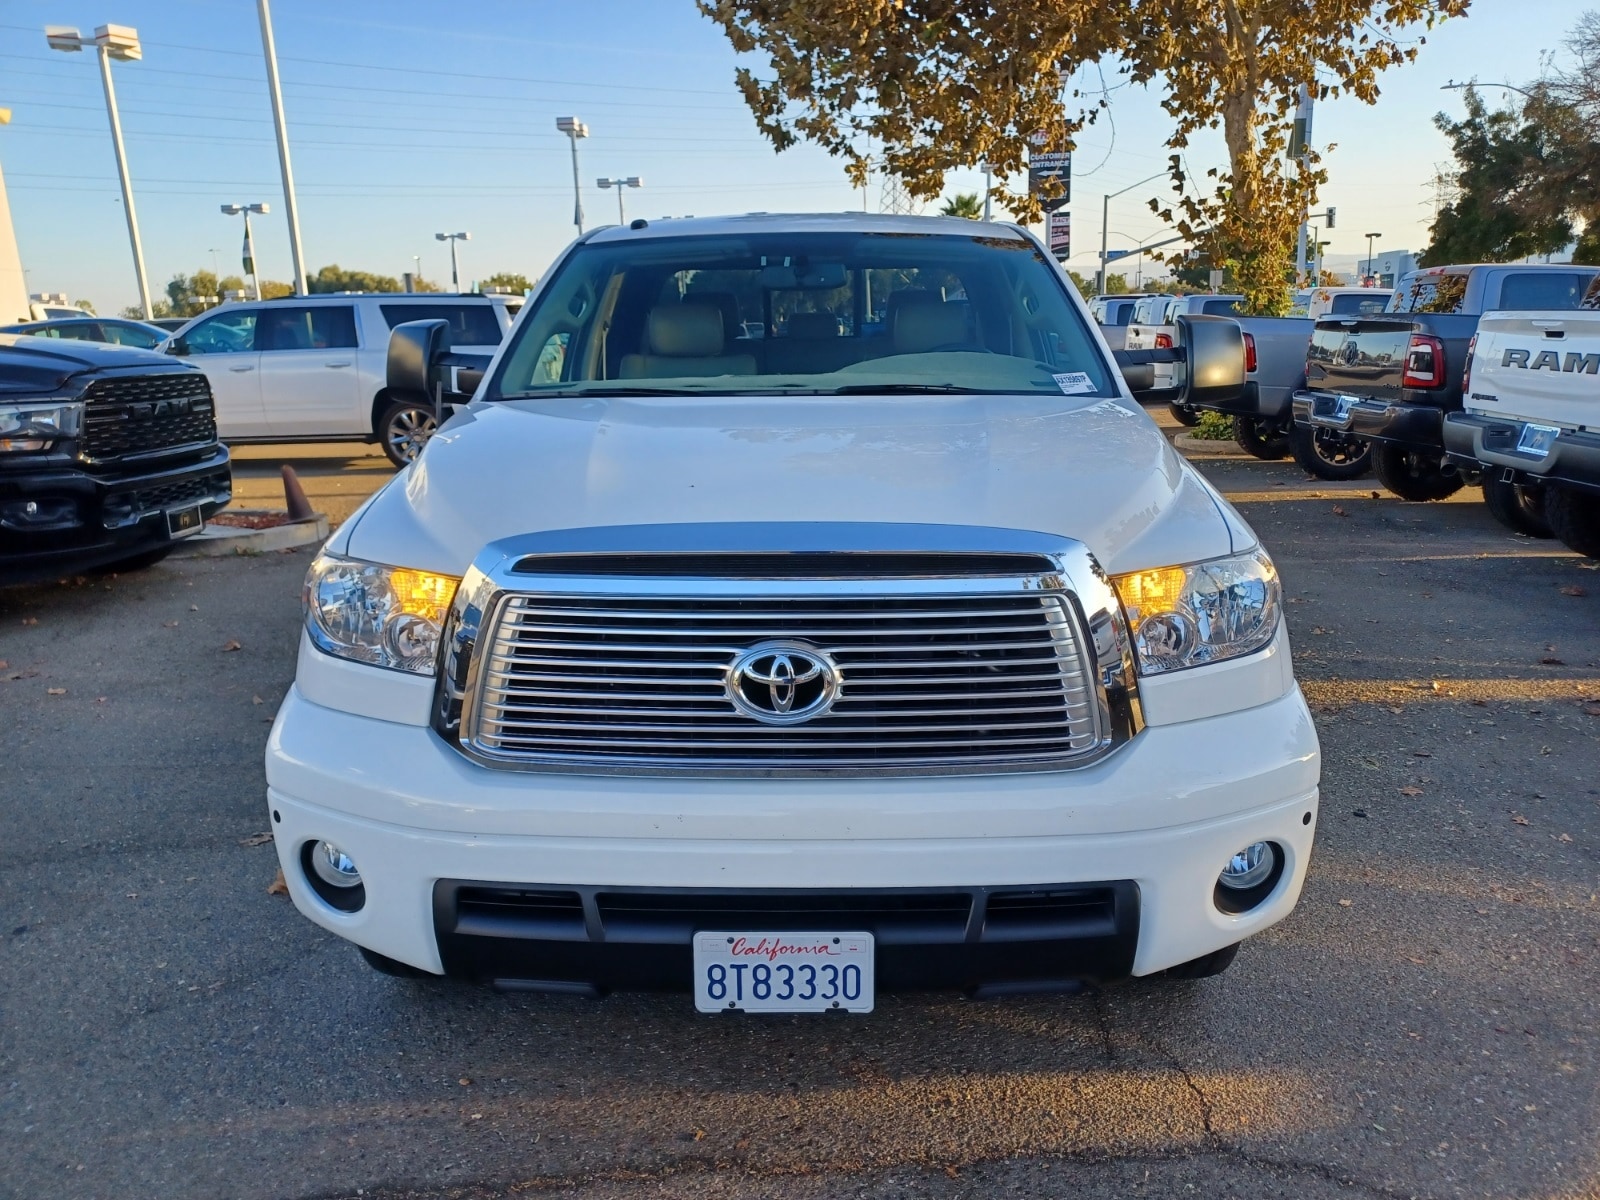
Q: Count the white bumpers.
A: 1